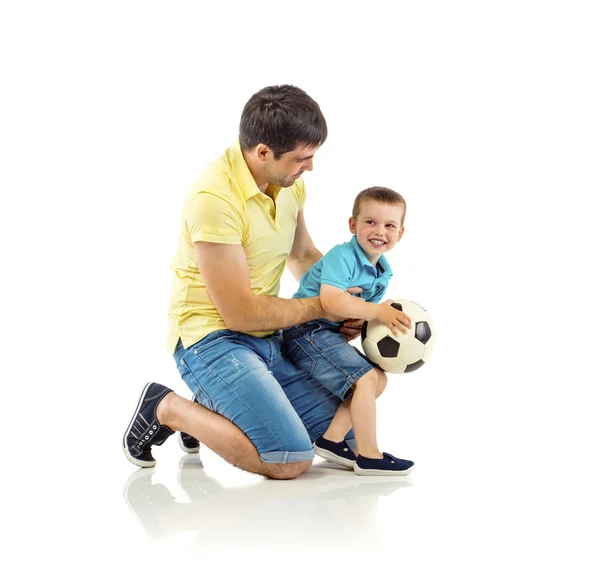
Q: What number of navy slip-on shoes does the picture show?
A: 2